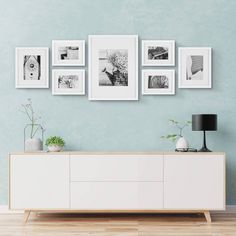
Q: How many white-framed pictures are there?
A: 7